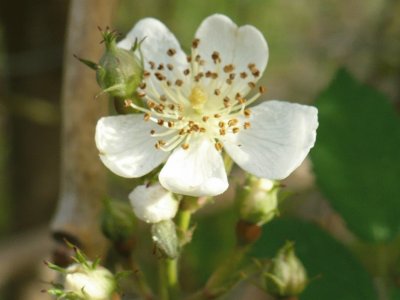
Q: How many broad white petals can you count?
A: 5